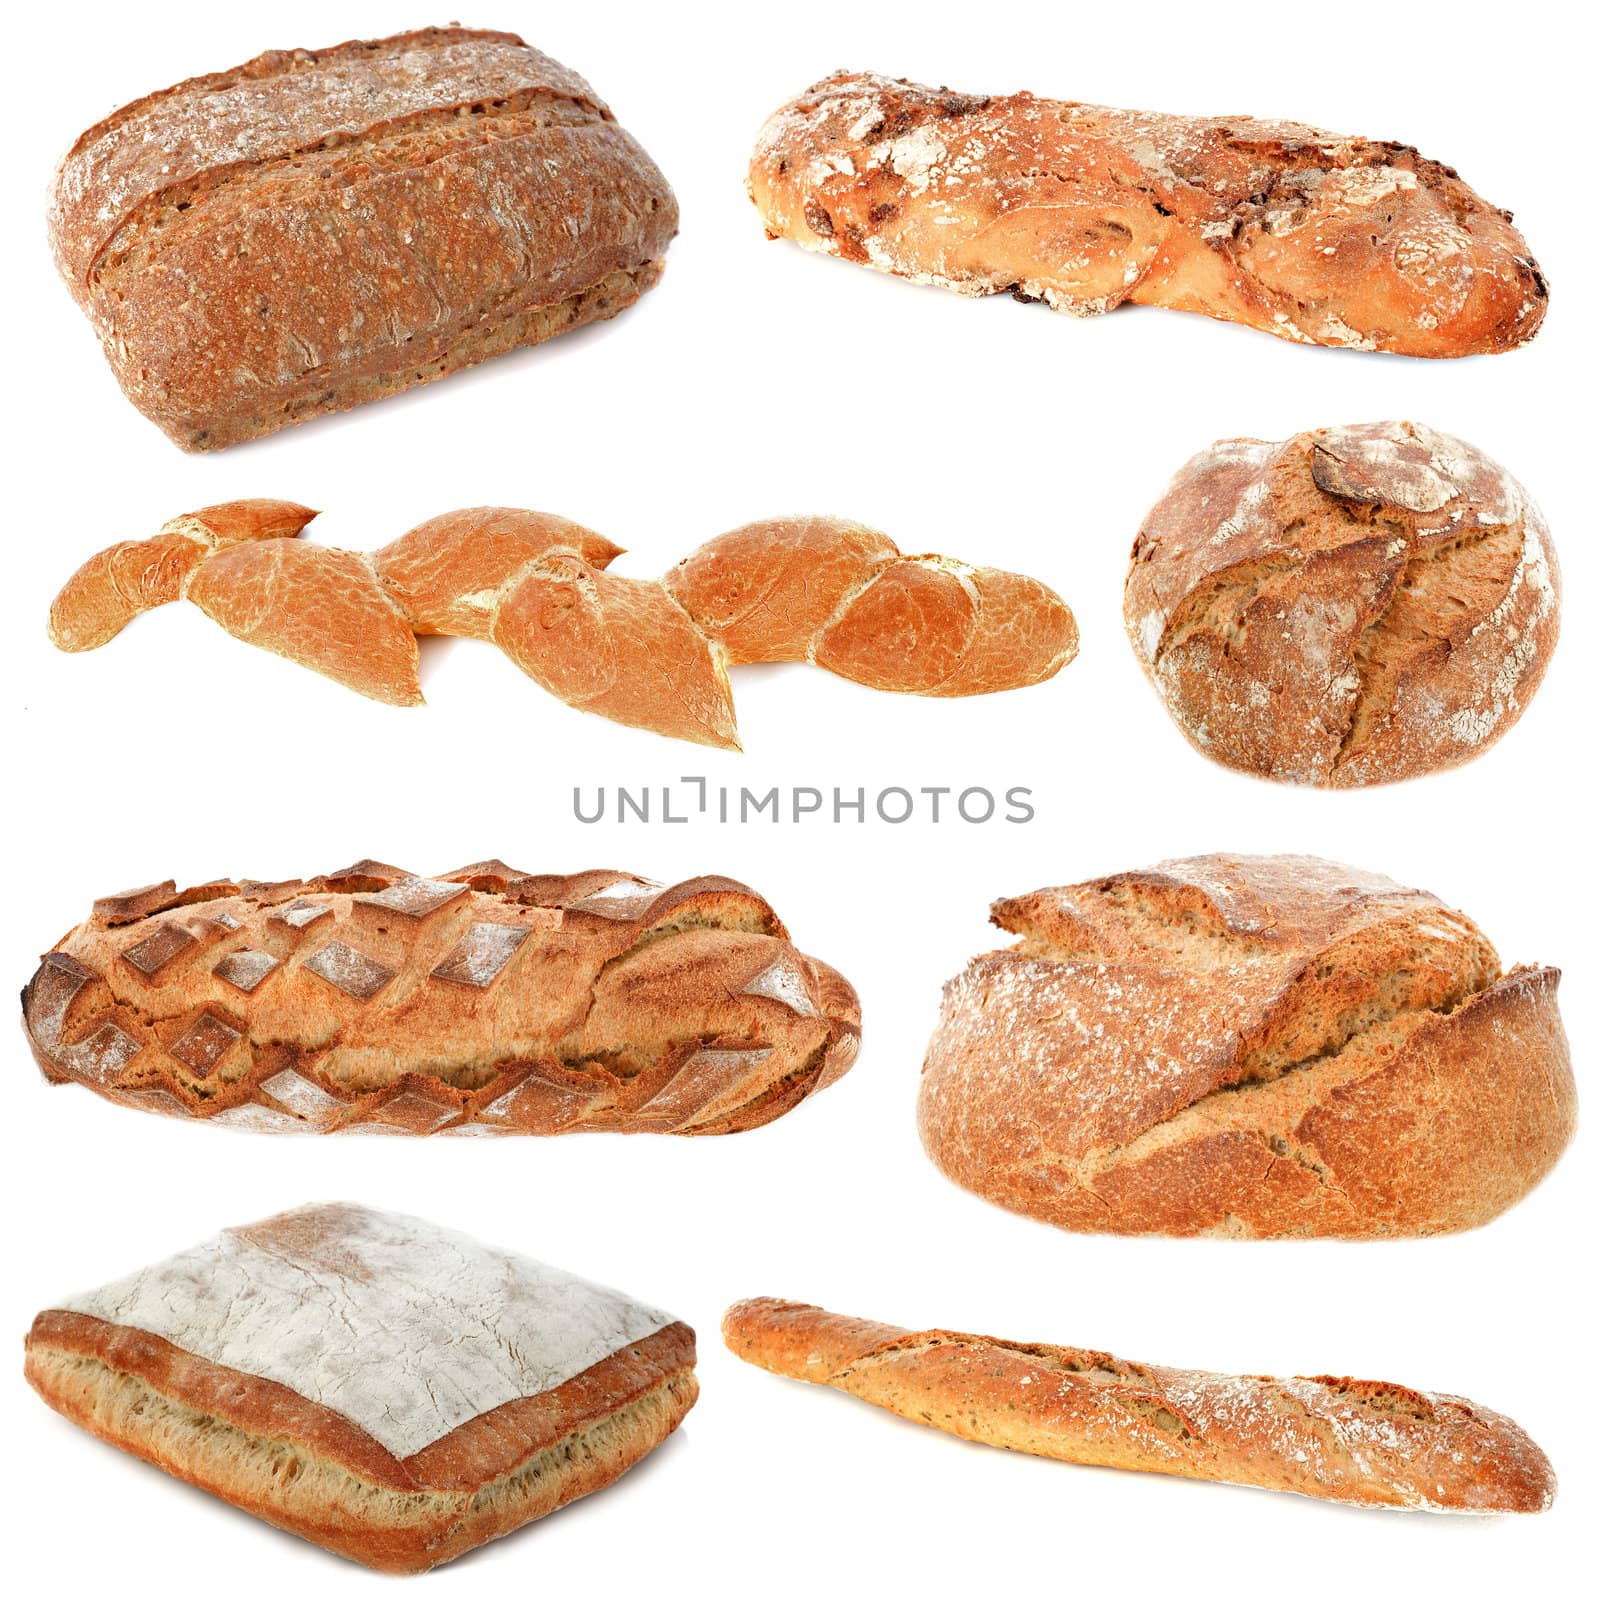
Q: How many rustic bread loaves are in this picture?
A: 8